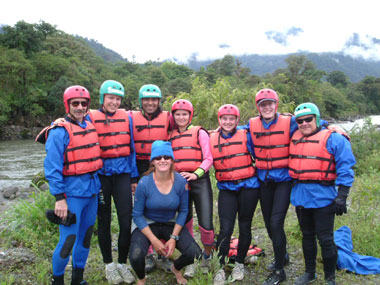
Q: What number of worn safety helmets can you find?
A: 7